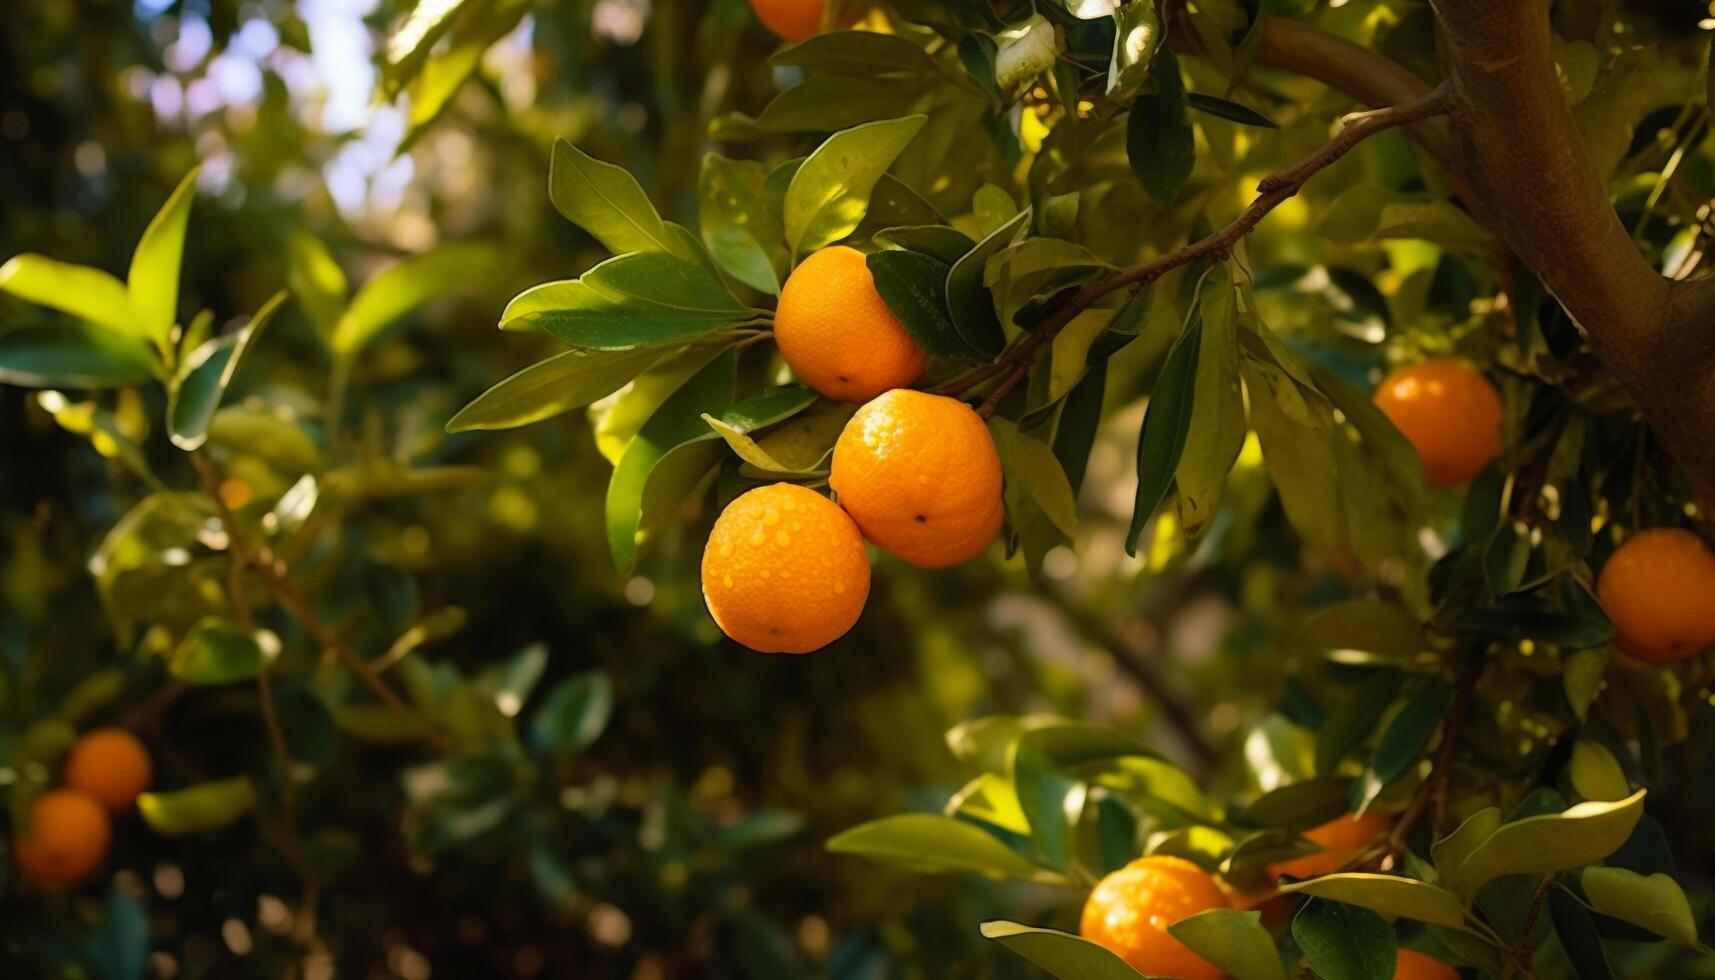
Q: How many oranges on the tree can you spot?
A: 11